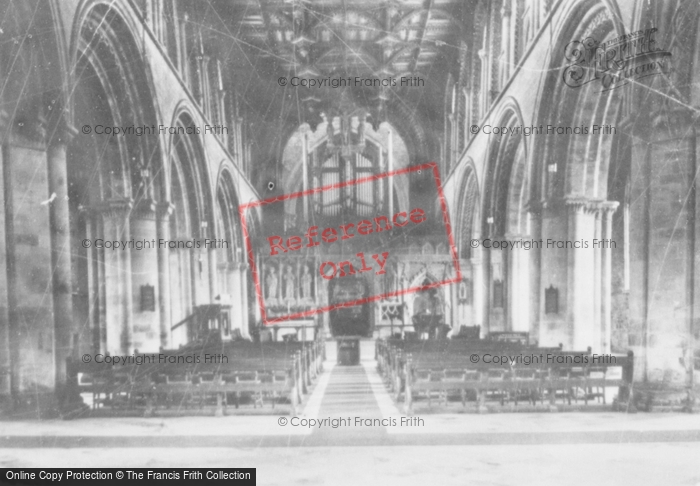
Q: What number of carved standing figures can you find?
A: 3